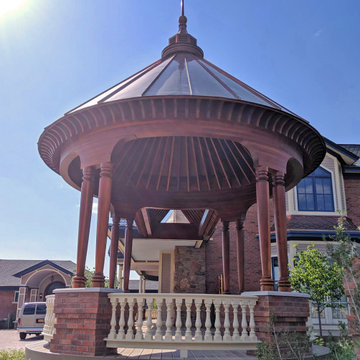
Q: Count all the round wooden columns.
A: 8